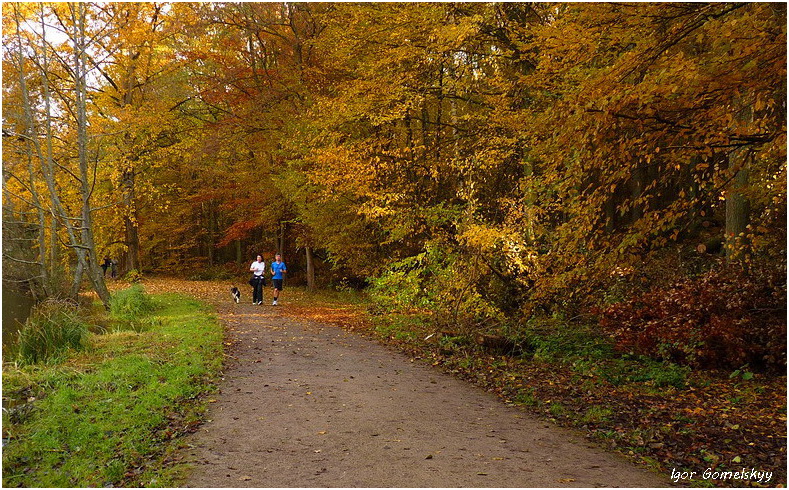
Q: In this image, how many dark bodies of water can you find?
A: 1